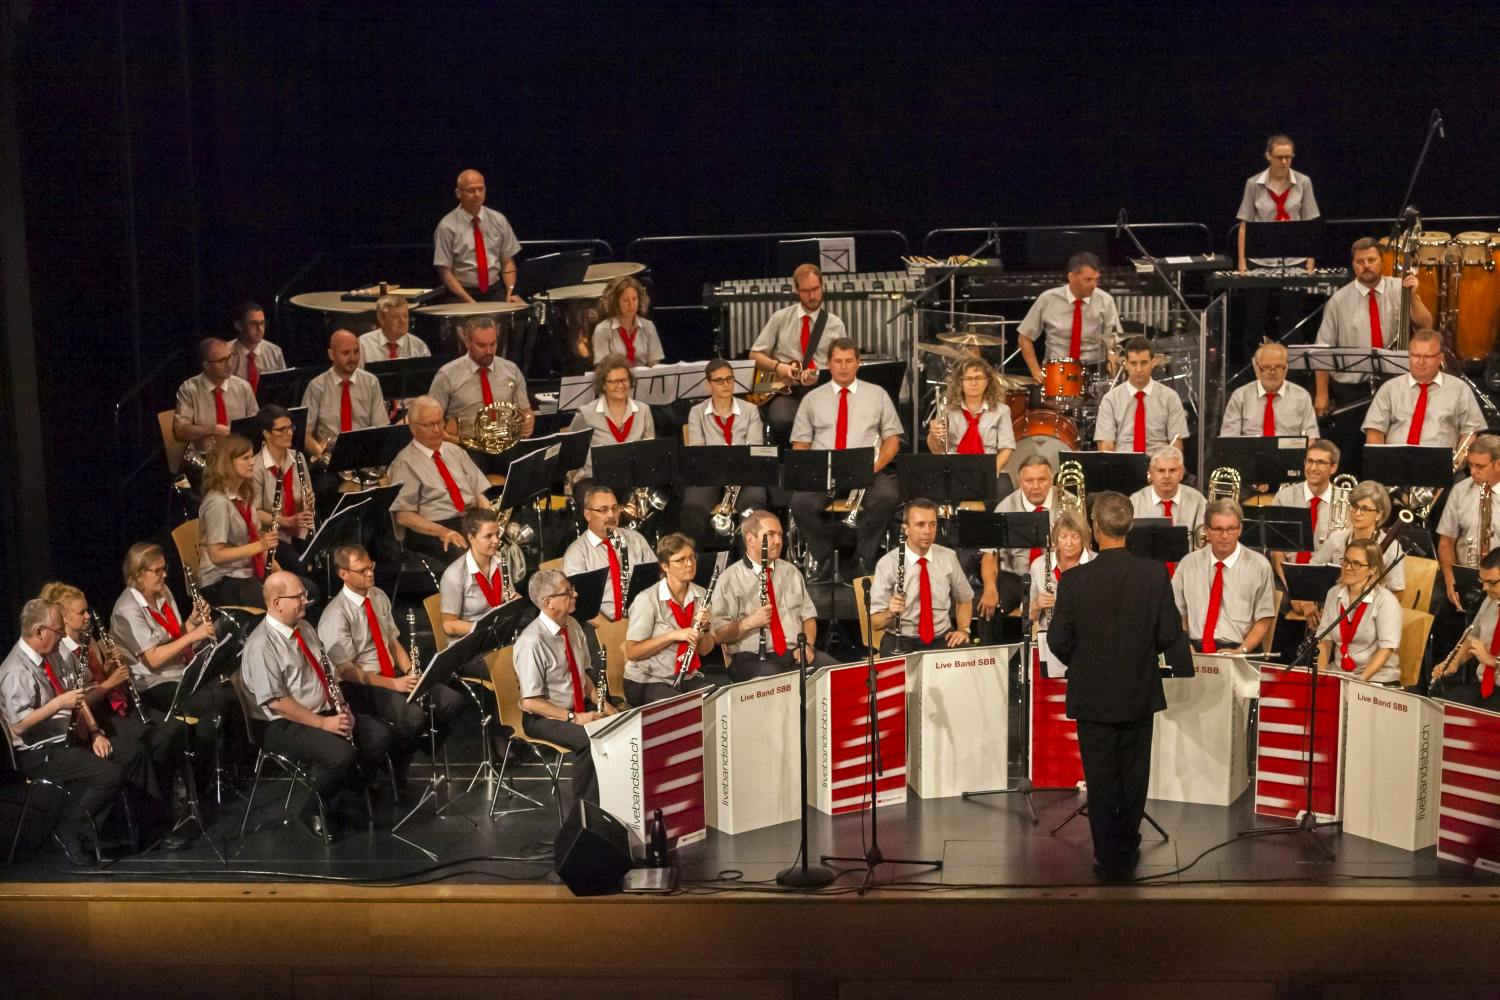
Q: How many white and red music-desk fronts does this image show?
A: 9